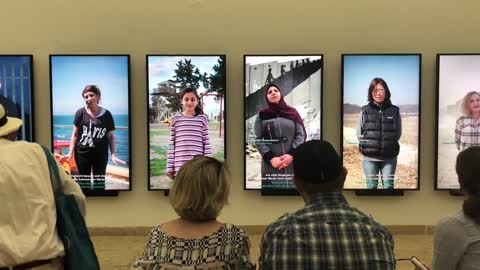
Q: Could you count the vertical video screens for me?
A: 6